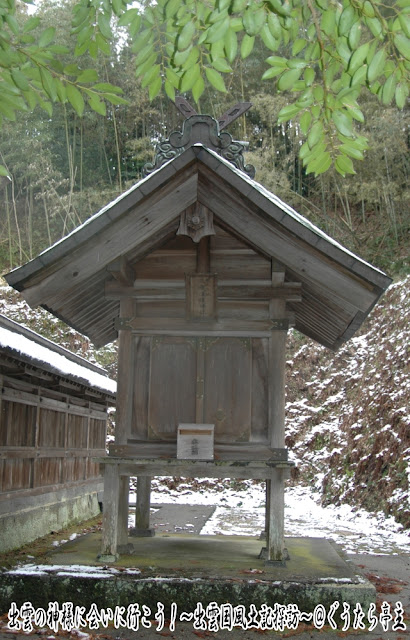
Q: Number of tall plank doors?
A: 2